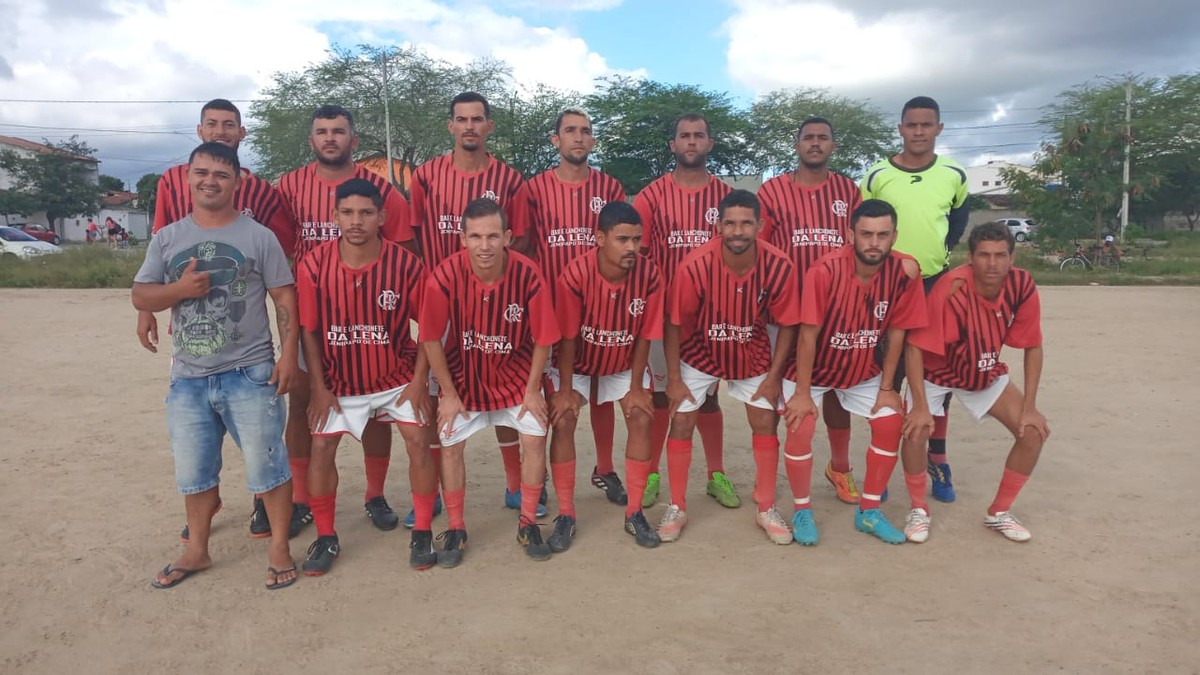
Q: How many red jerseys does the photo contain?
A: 12